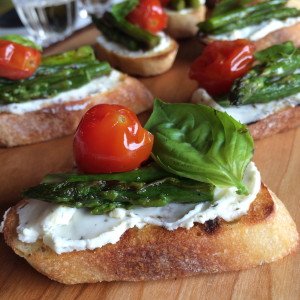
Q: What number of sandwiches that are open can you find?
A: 6